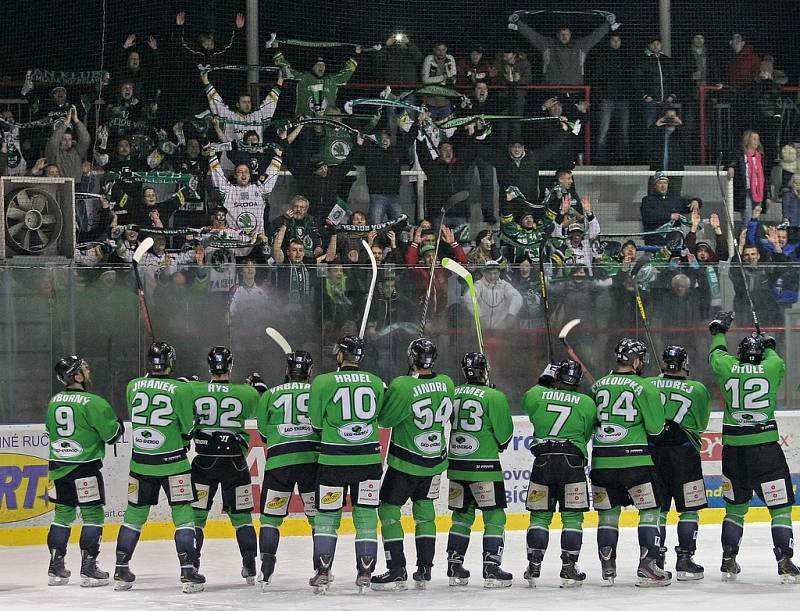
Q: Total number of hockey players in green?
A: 11